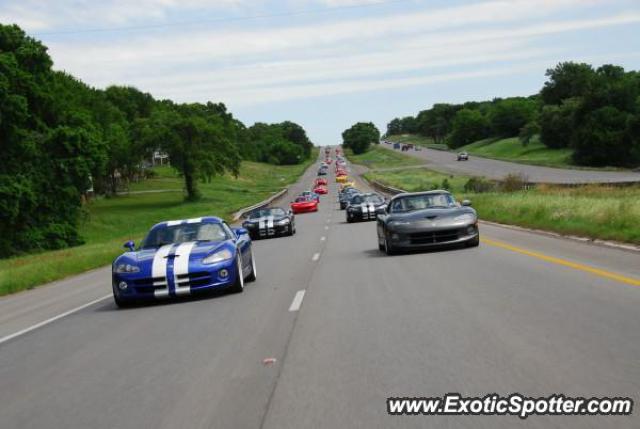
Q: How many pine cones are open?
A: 0